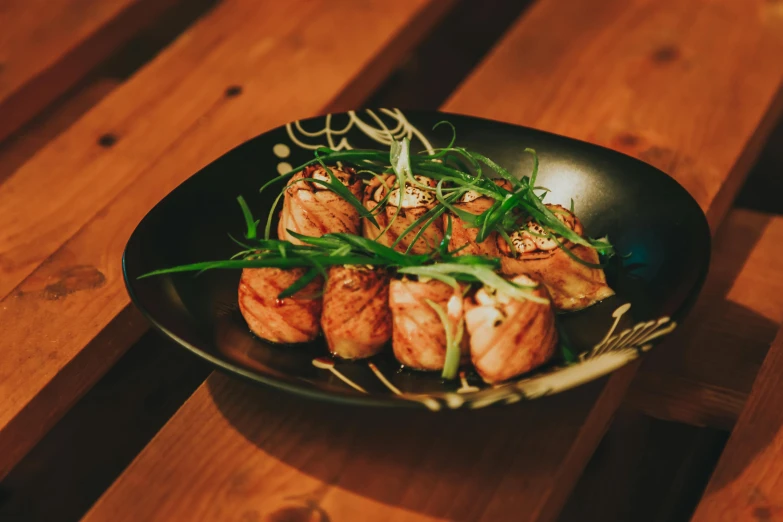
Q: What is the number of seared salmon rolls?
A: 8